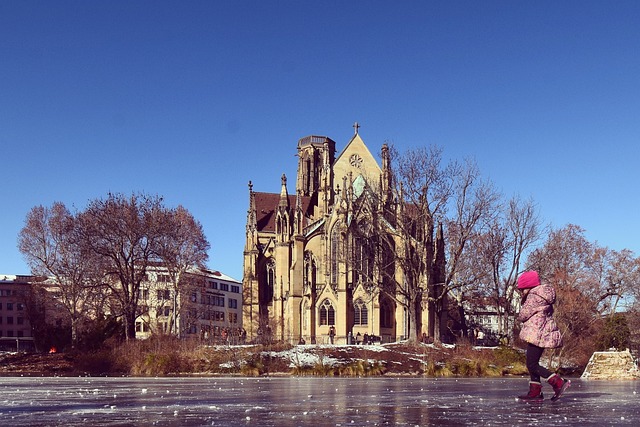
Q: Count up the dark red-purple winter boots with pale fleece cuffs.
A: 2